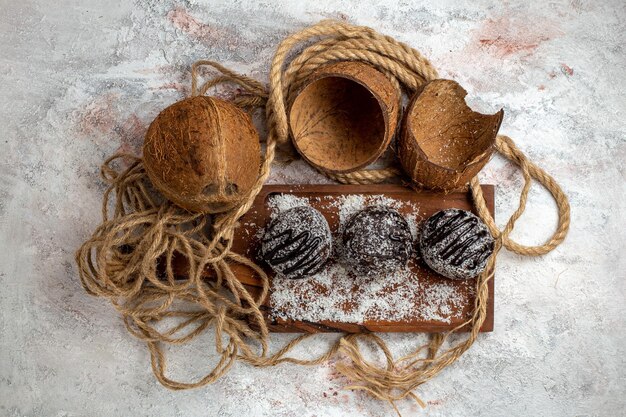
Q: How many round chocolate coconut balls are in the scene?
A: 3